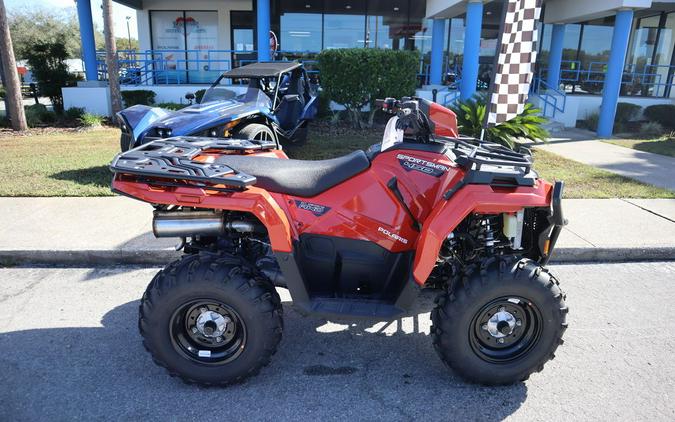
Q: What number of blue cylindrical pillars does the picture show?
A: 6